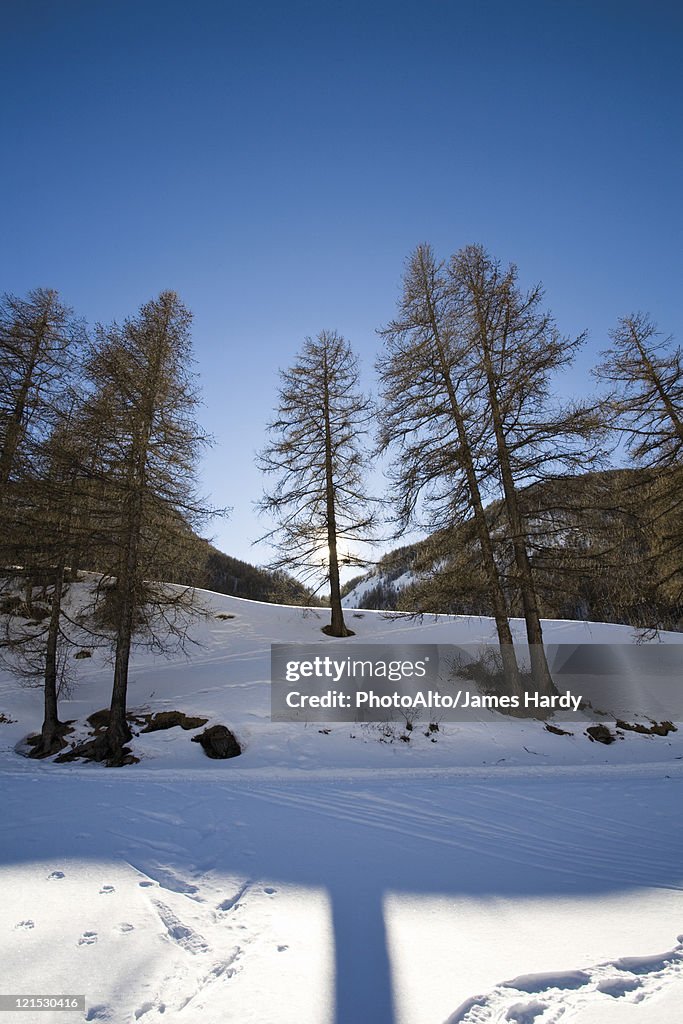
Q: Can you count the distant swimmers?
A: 0